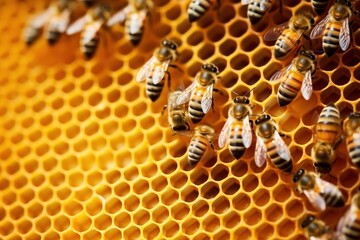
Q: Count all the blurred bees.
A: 4